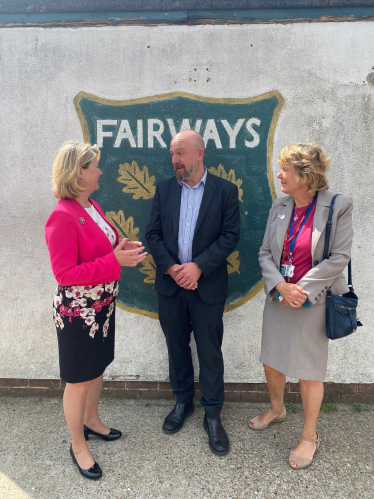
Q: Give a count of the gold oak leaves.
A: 5